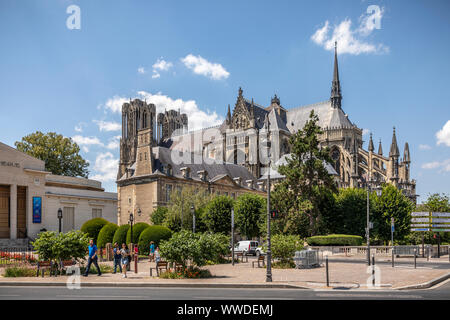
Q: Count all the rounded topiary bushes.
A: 5